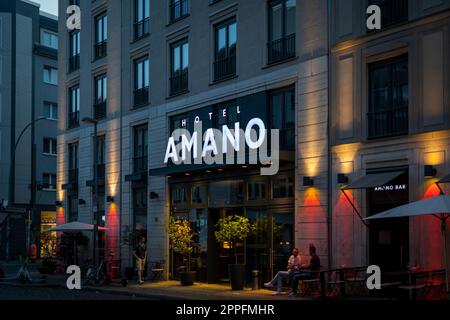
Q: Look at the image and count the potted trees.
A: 2